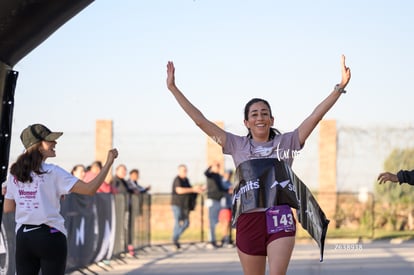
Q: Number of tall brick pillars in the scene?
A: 3